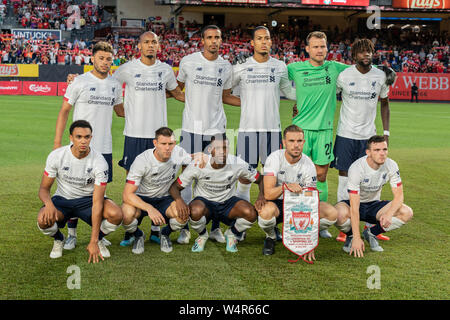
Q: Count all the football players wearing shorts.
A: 11